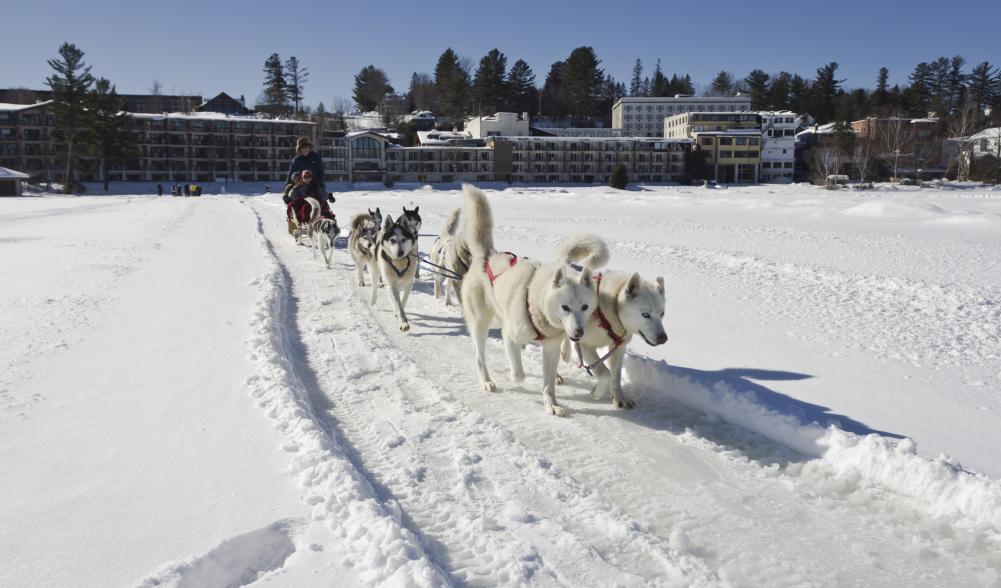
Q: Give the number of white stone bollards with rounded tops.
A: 0